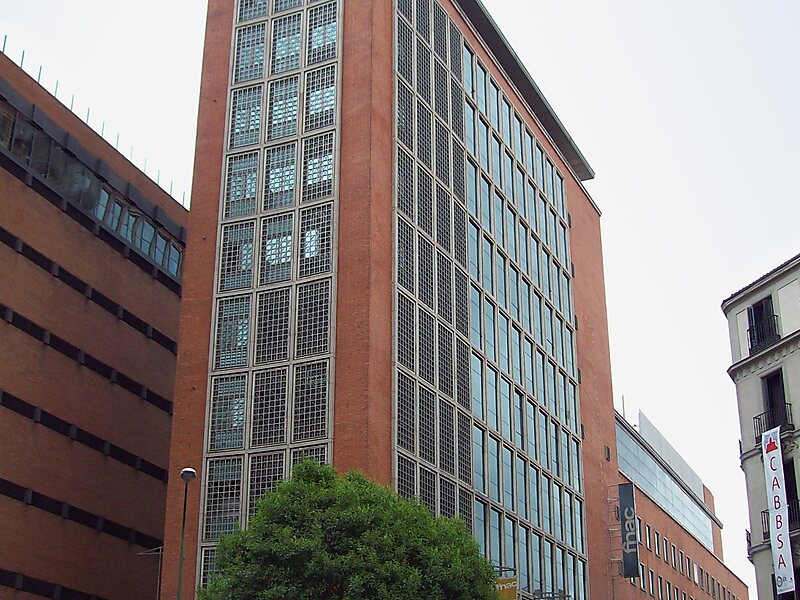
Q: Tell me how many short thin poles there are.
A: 13